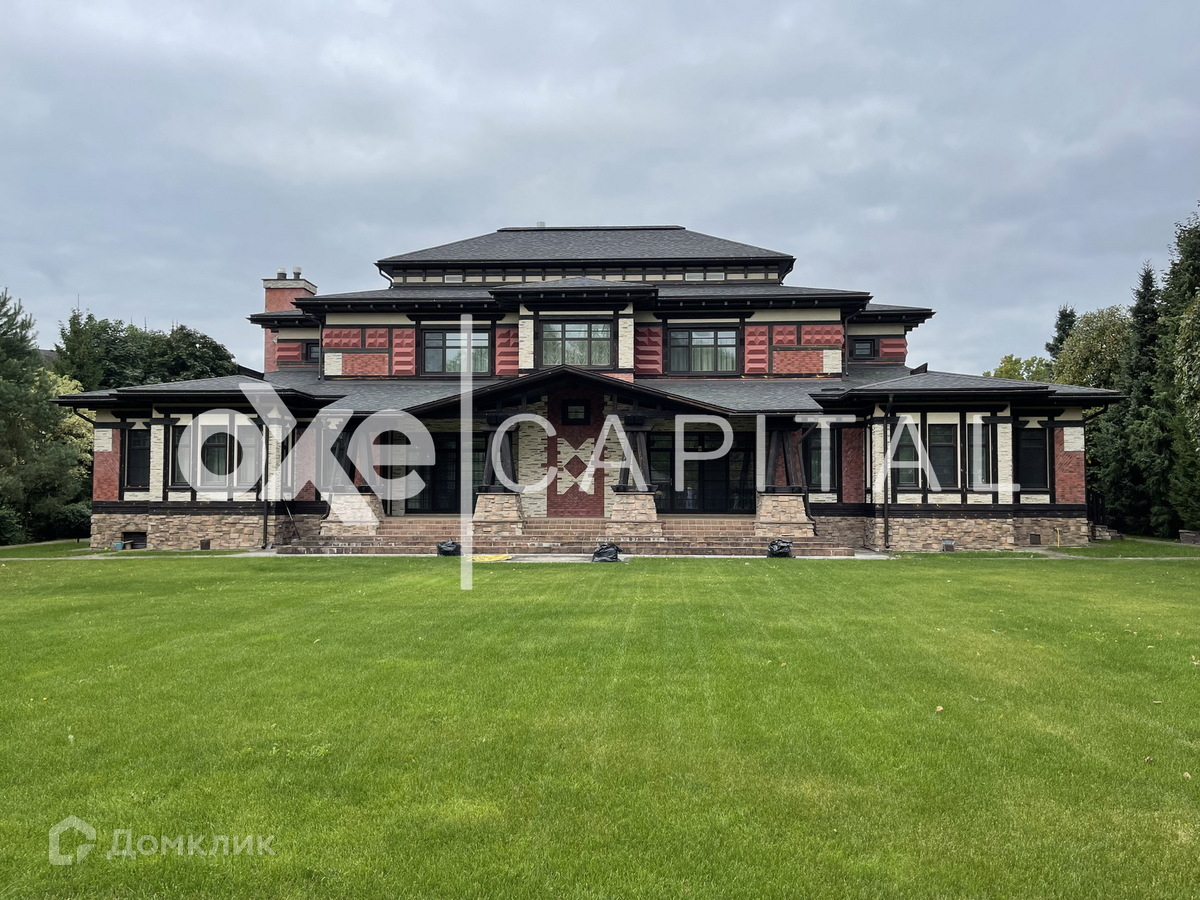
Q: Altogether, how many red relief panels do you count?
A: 10